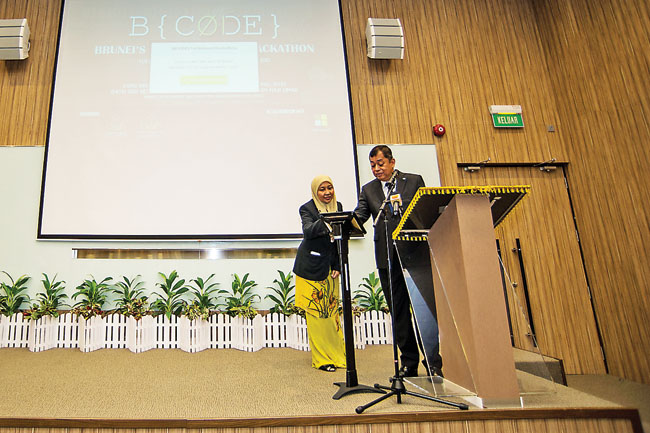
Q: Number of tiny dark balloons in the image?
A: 0